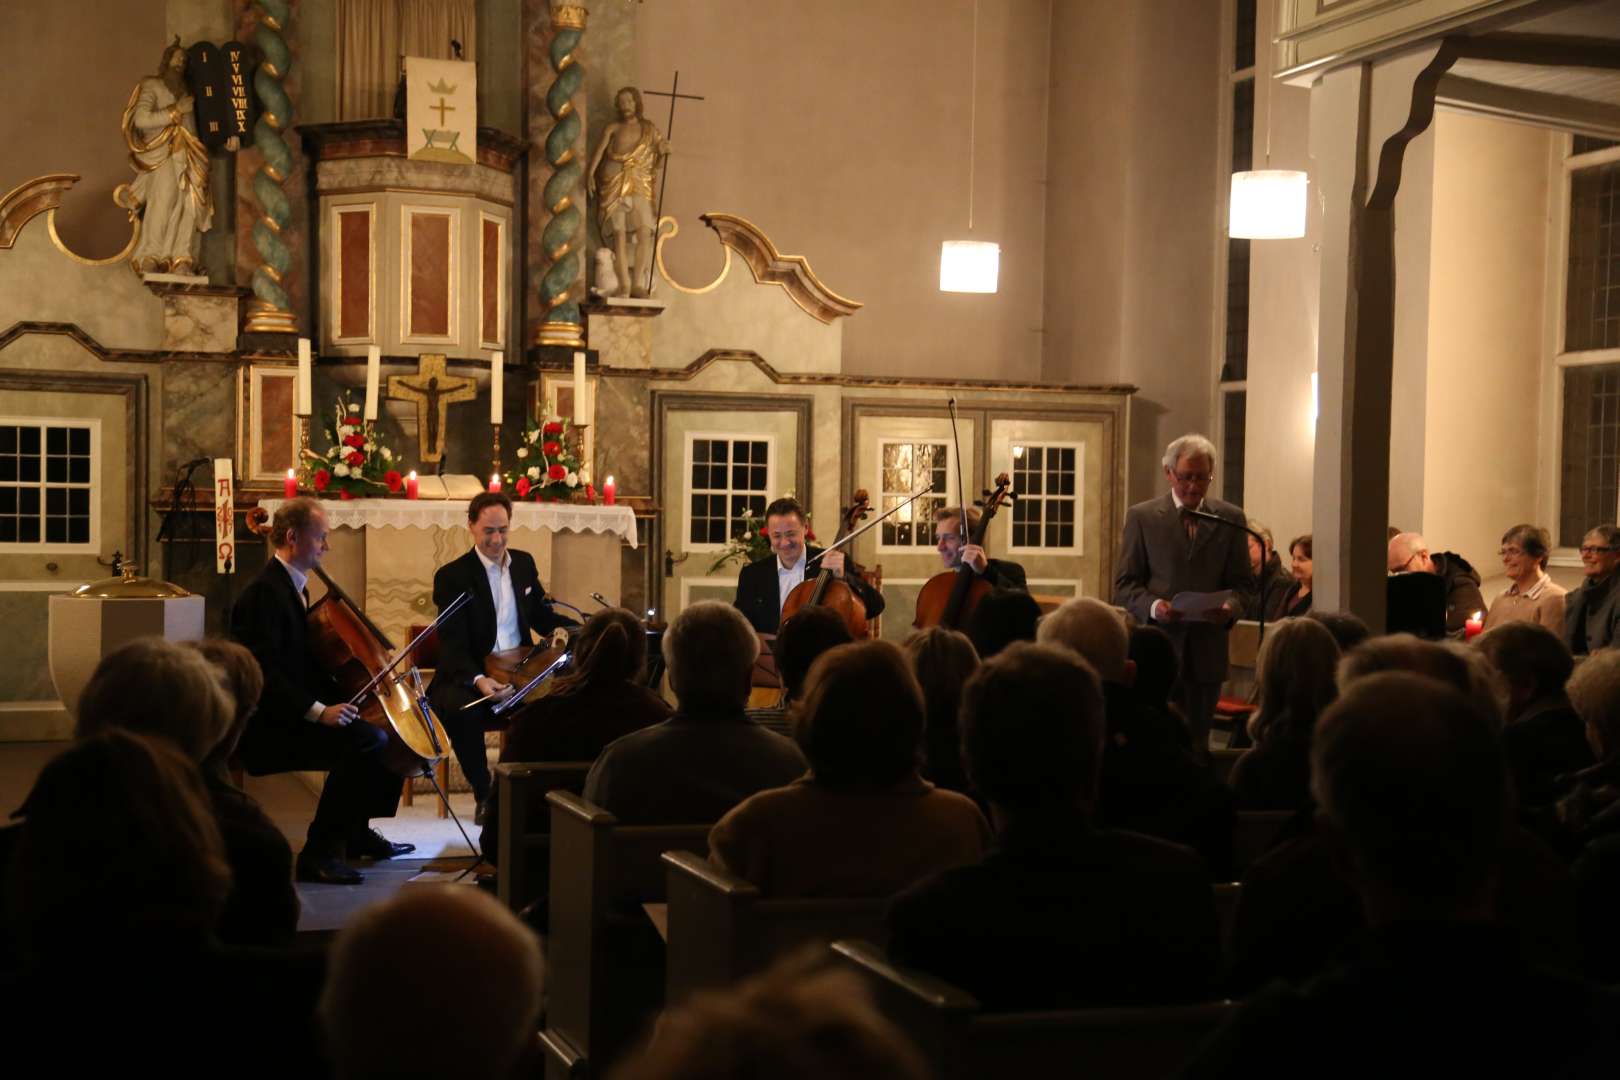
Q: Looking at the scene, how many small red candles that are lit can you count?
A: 5